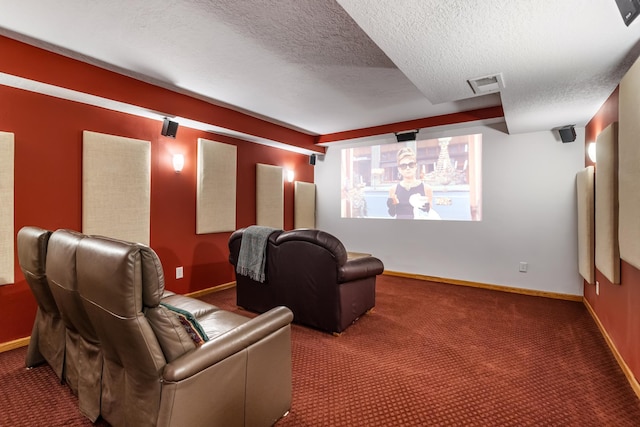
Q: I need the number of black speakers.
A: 5